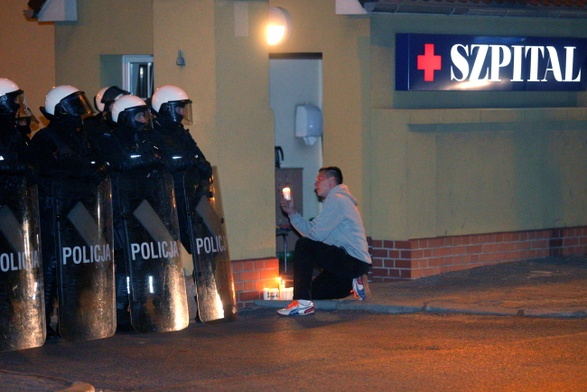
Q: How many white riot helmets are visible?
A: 5